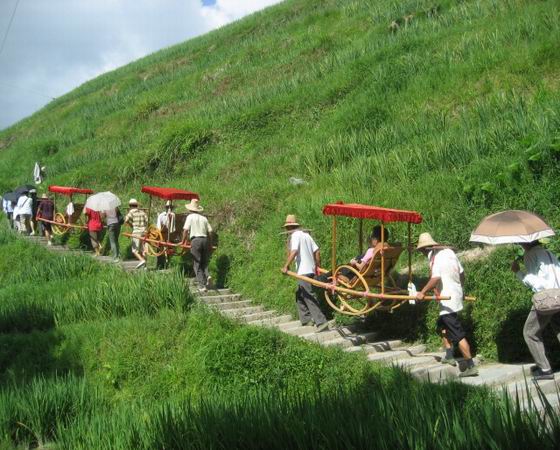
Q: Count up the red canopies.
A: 3